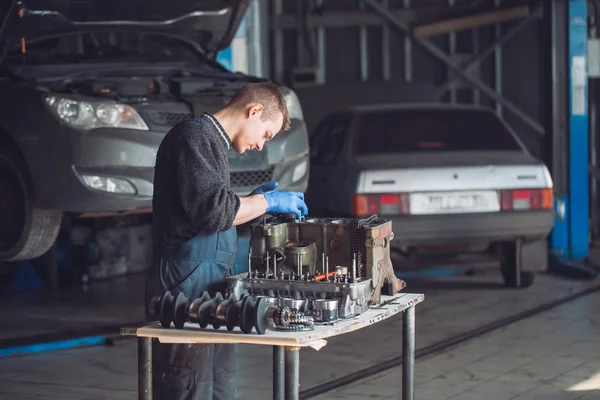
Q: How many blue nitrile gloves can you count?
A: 2